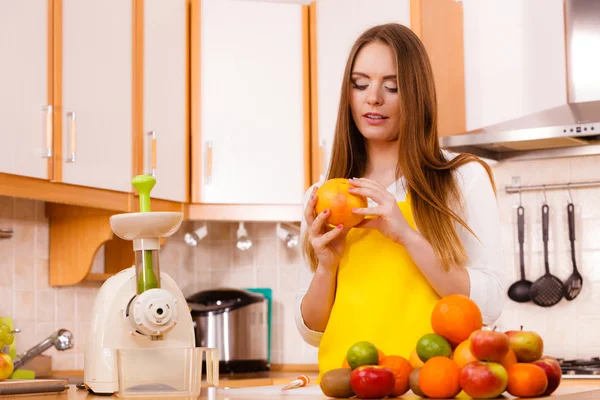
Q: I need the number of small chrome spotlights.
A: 3